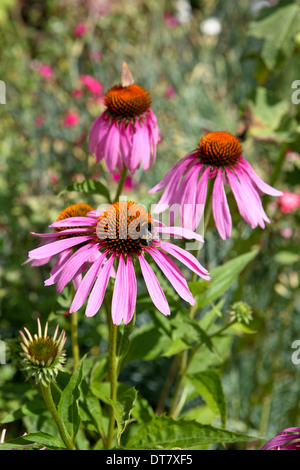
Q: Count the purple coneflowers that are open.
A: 4